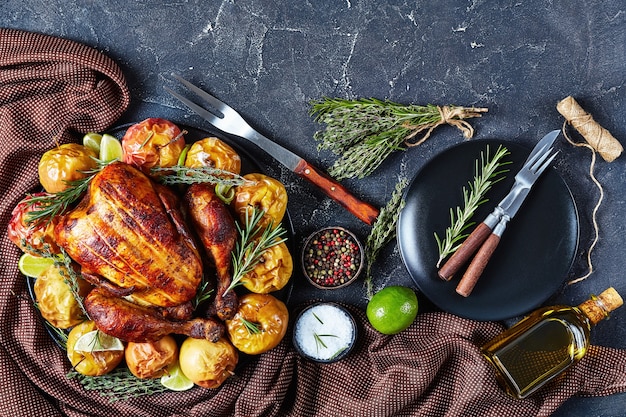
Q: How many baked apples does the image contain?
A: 11